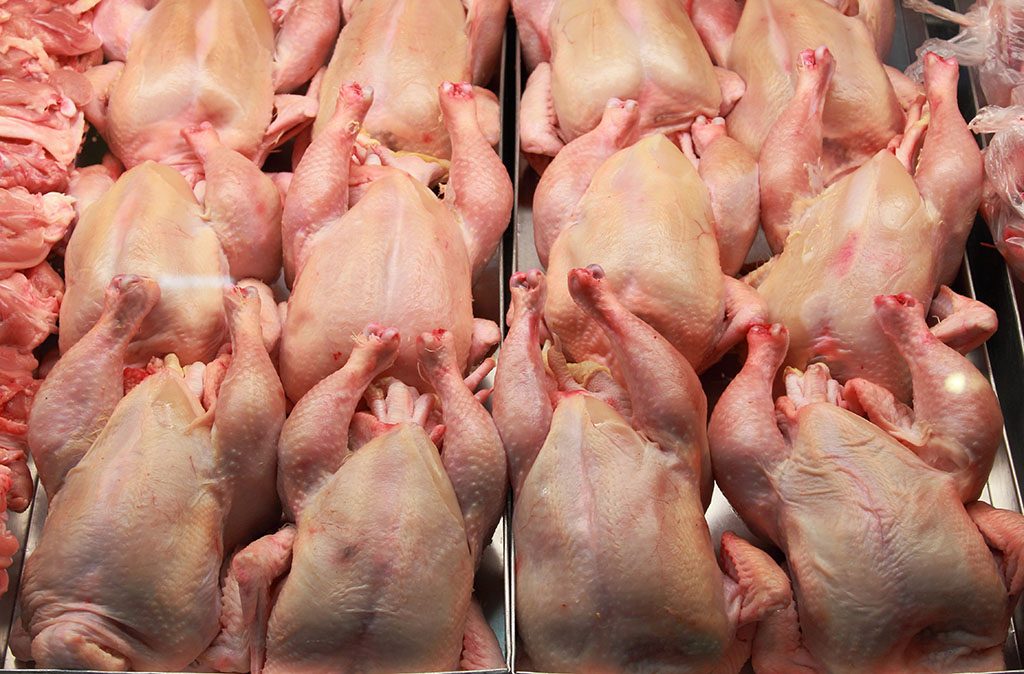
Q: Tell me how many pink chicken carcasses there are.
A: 12